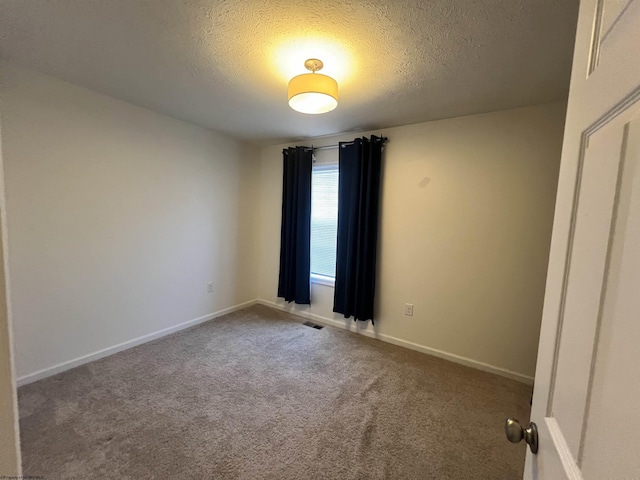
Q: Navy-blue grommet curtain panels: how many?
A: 2